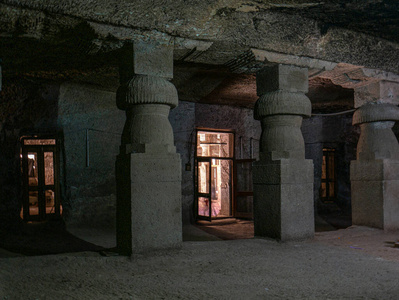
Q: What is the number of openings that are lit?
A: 3